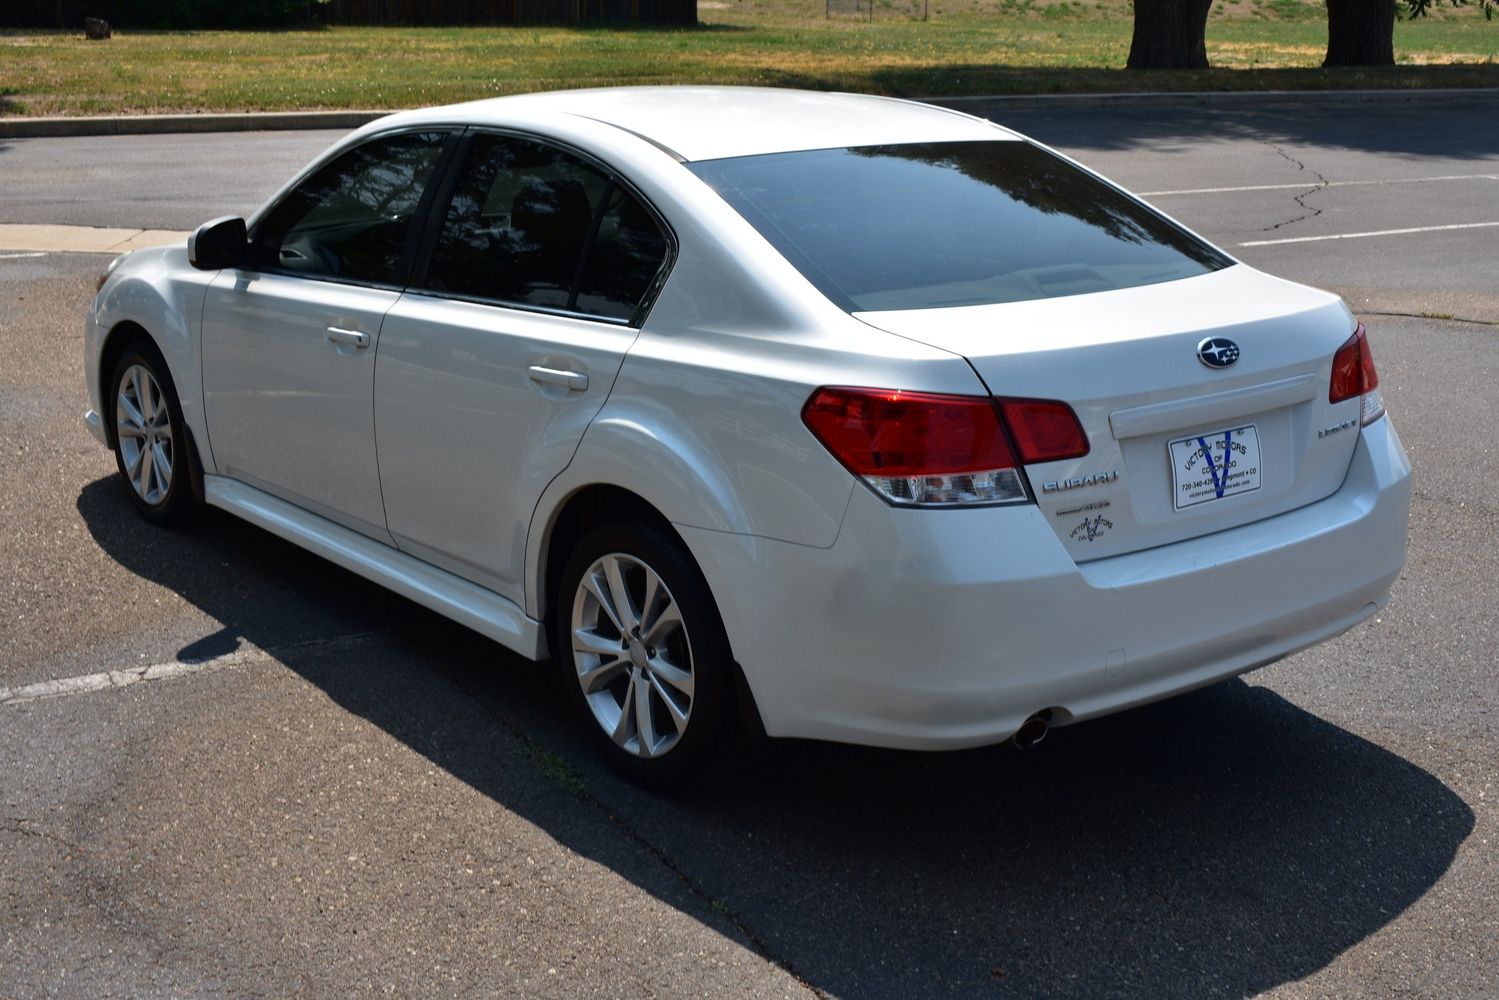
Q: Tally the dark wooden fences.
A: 1